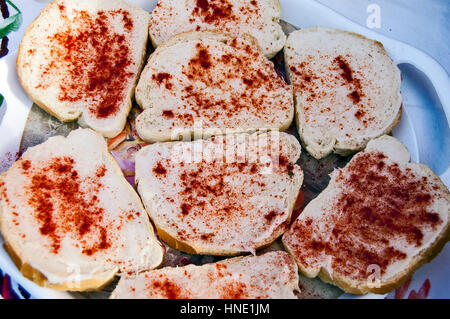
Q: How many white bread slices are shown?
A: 8